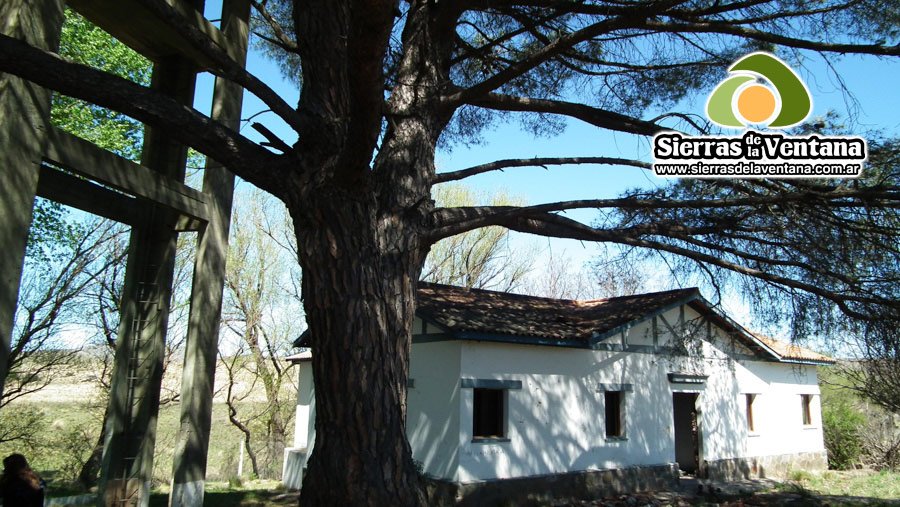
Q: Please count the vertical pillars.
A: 3